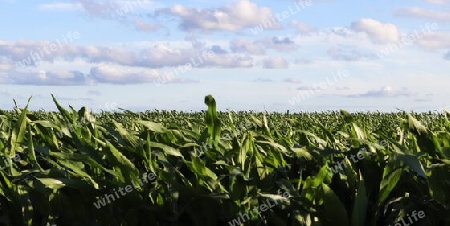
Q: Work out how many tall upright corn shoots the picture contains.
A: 1